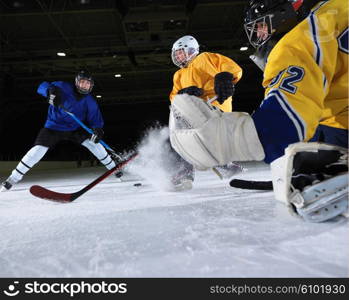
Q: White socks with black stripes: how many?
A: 2